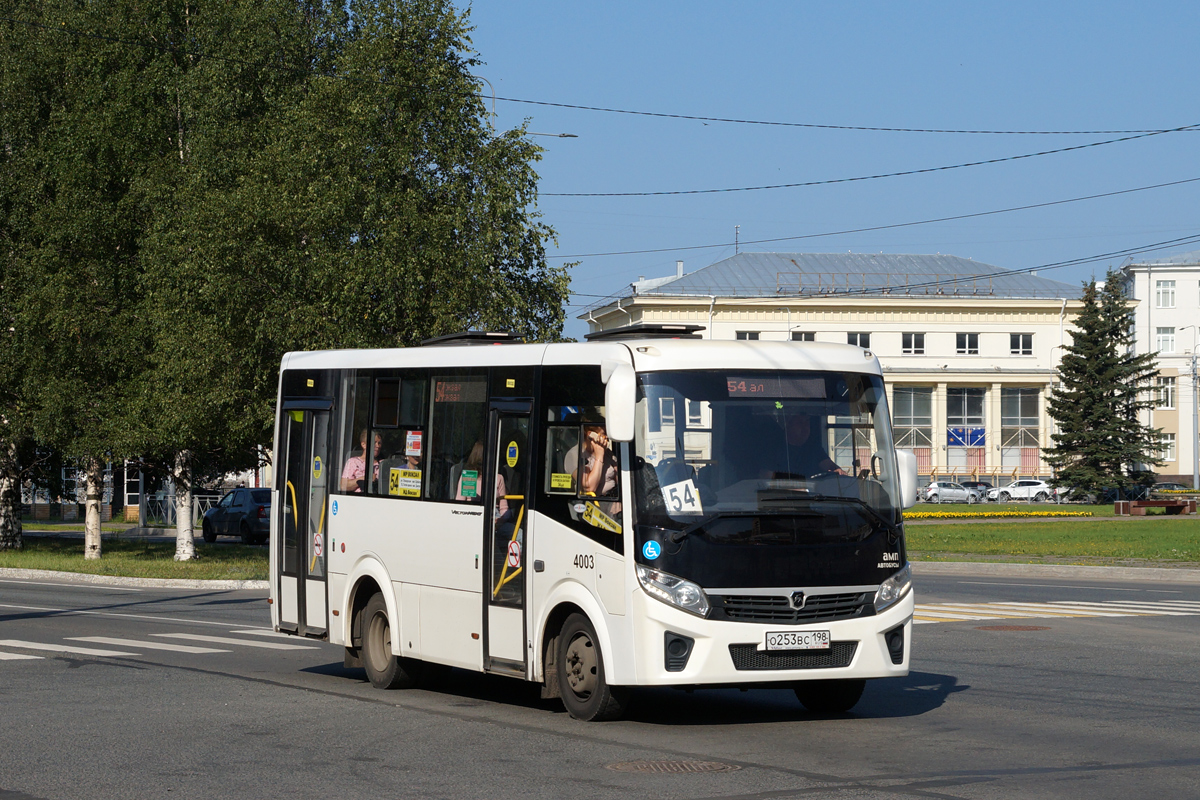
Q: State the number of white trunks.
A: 3